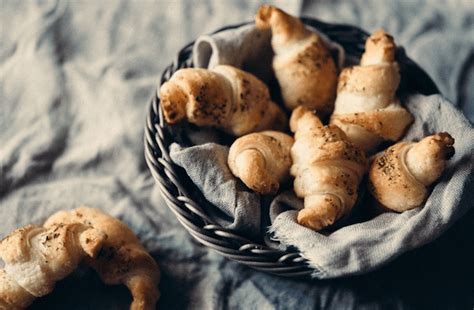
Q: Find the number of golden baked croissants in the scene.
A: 8